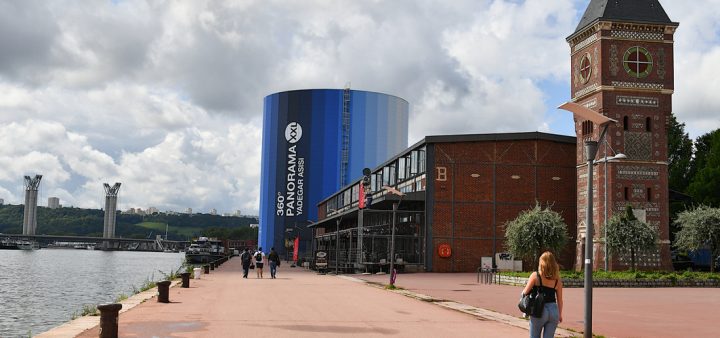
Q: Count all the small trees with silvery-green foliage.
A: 3